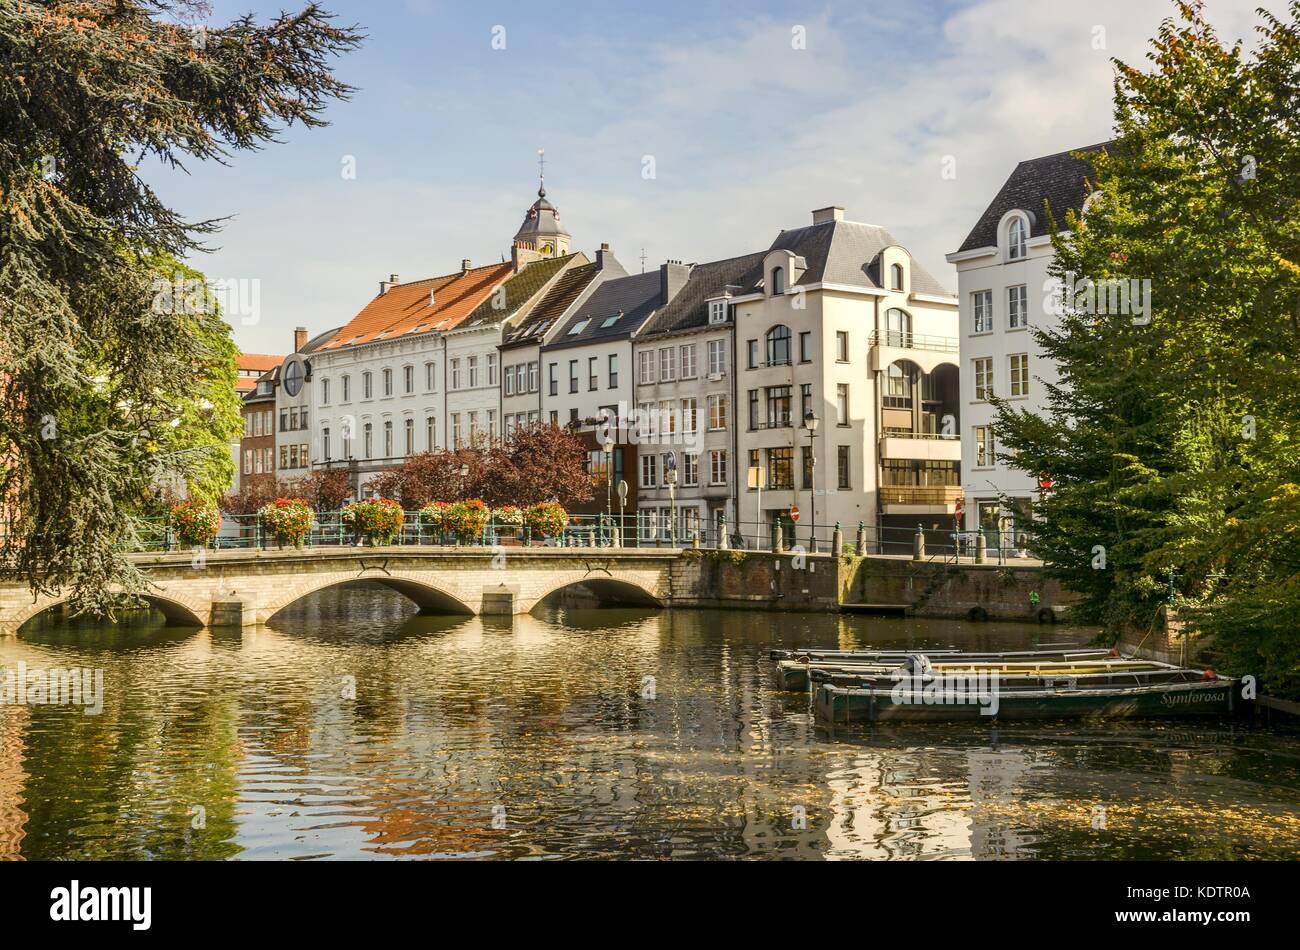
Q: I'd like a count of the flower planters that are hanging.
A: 7